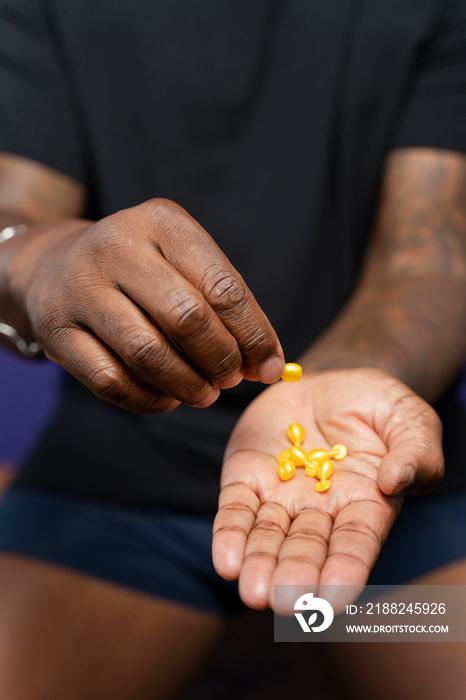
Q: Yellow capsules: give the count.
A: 6